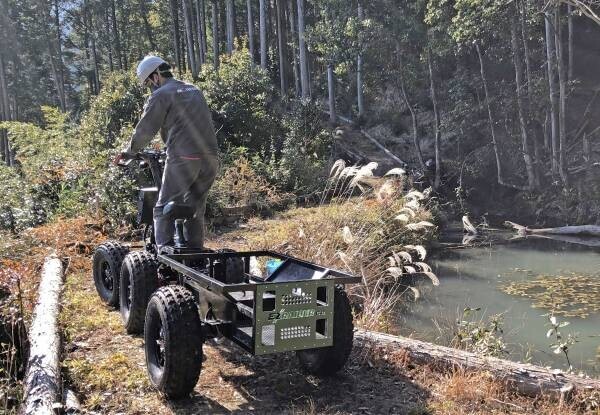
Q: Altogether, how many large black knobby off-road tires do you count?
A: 5